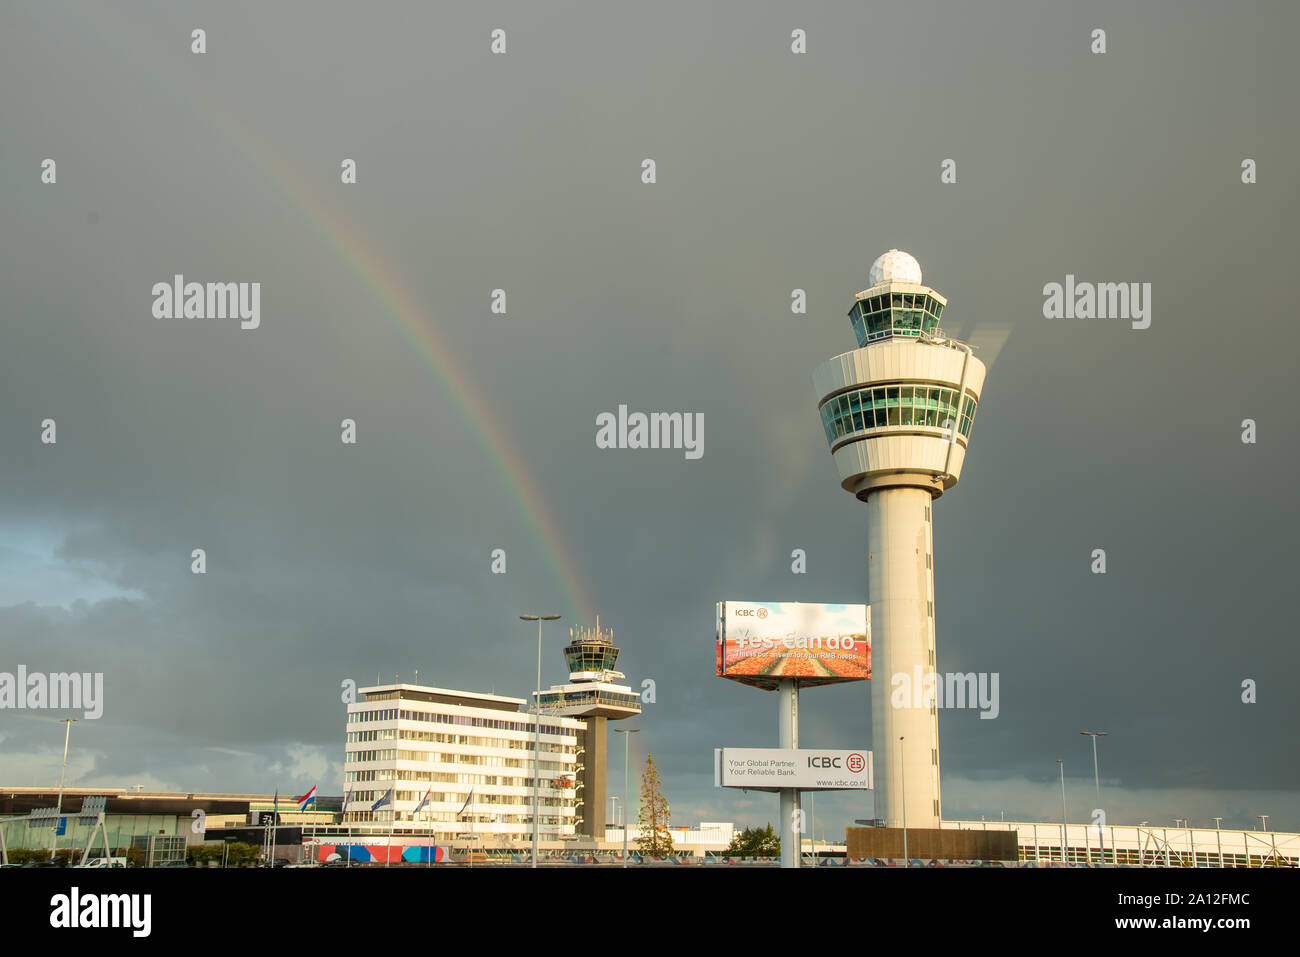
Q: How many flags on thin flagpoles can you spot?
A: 6